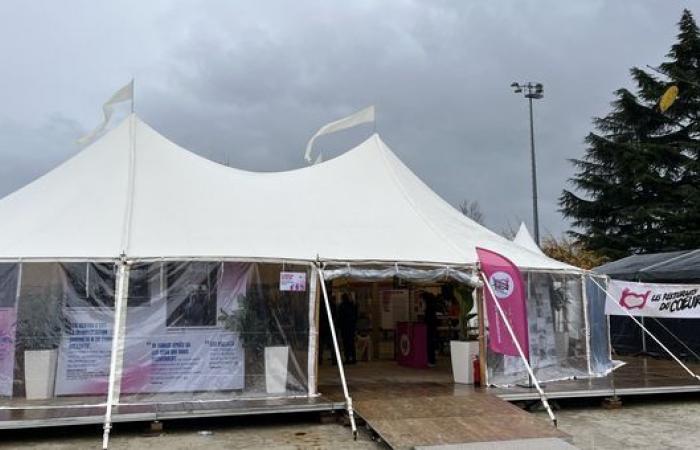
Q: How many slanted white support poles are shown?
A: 4